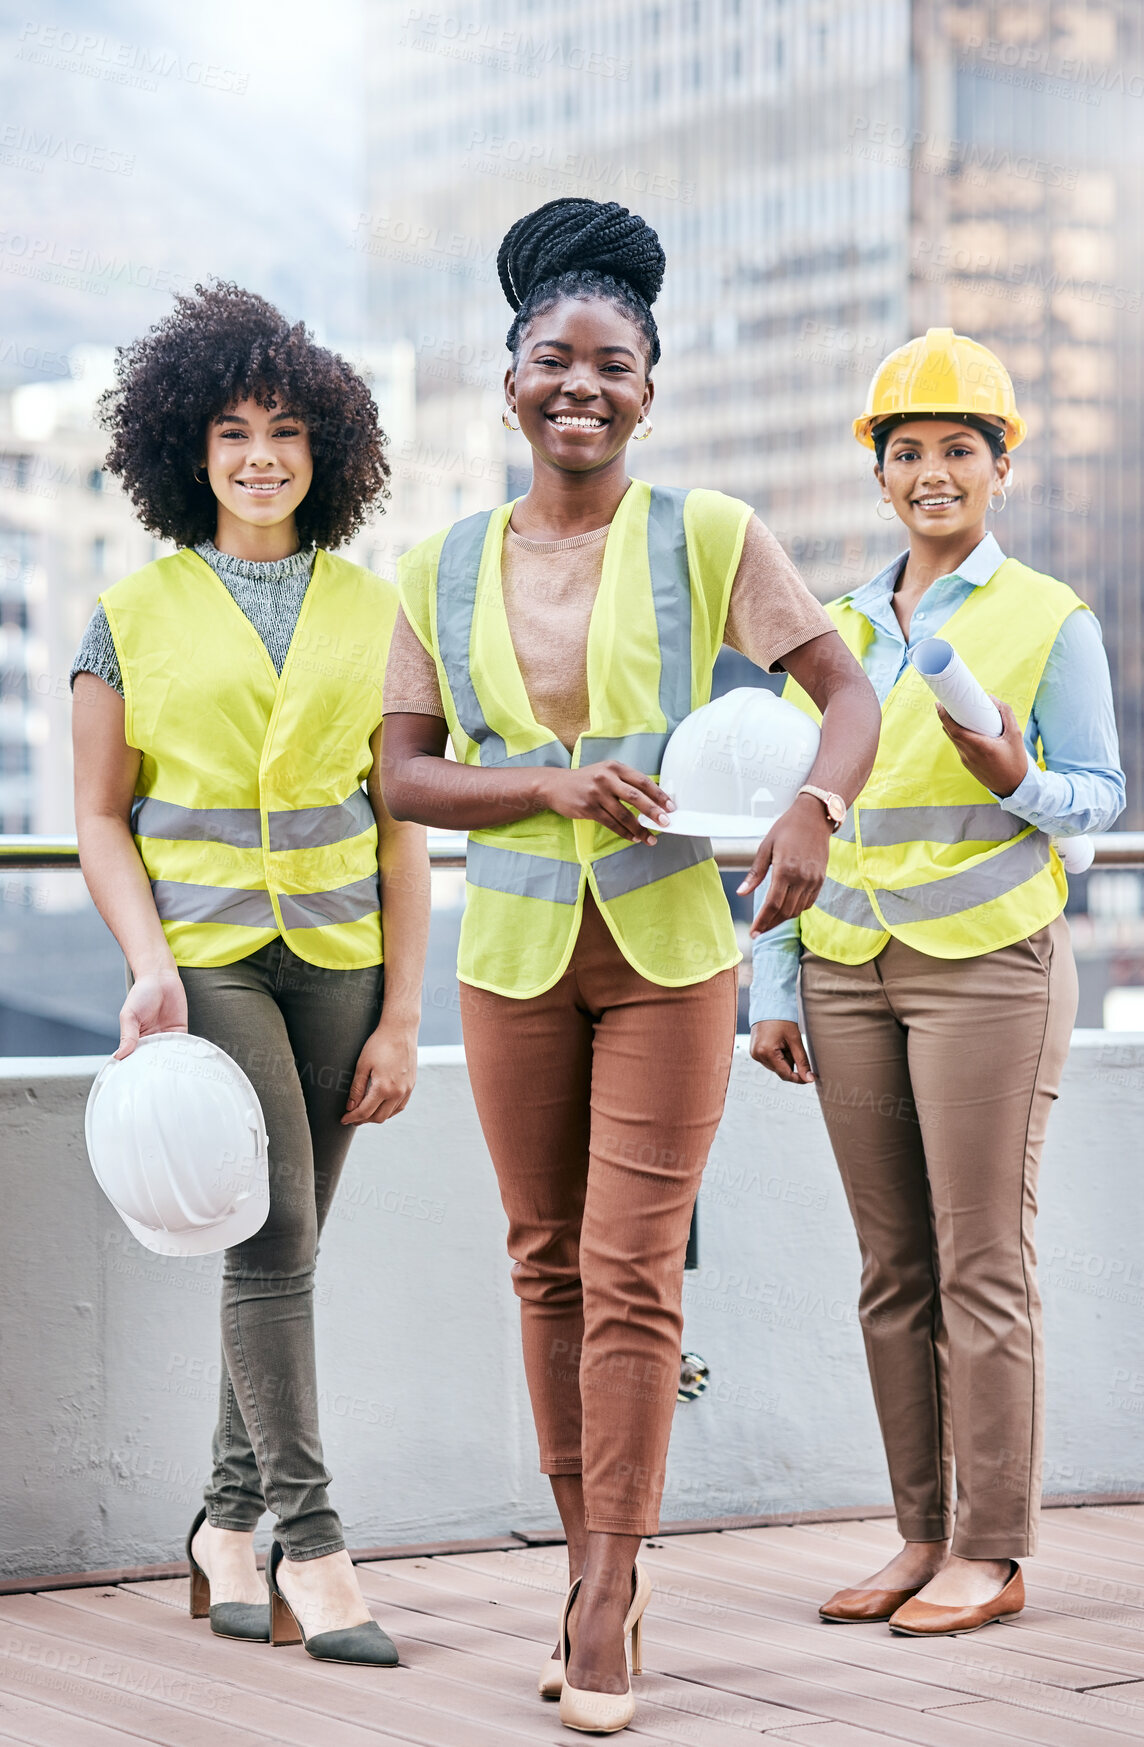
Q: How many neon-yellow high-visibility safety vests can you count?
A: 3